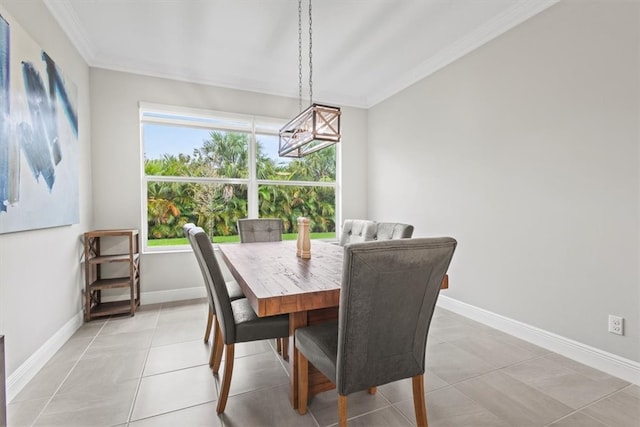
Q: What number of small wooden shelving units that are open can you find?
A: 1